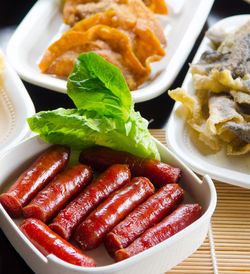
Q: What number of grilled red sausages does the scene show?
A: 8